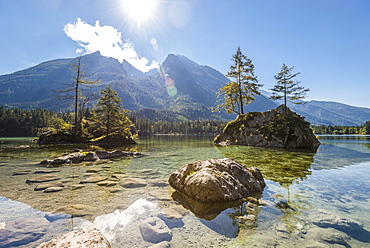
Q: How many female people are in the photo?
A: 0